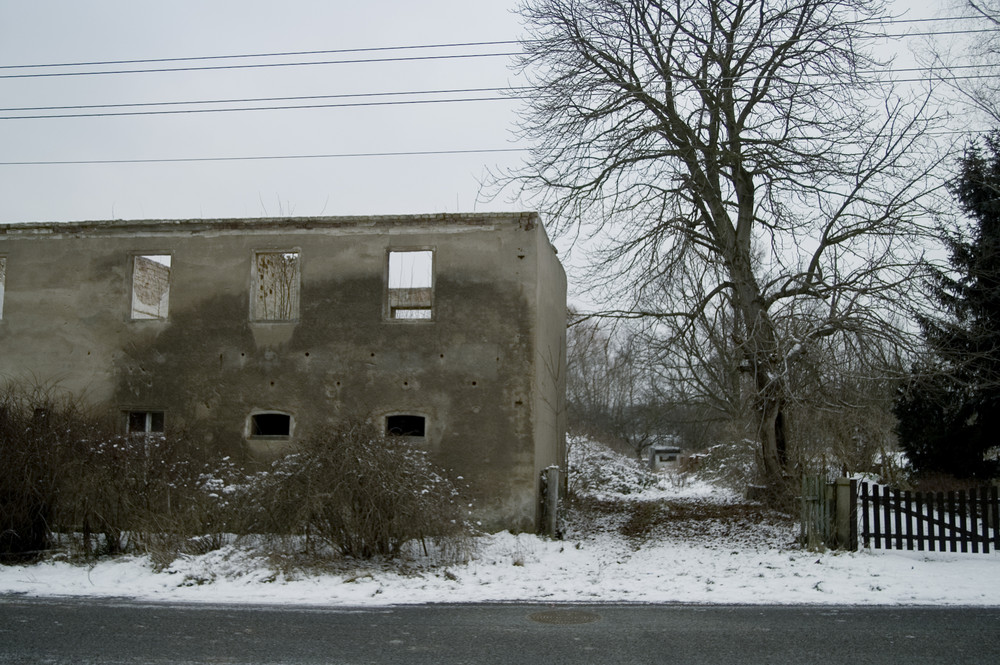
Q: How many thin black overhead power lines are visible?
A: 5